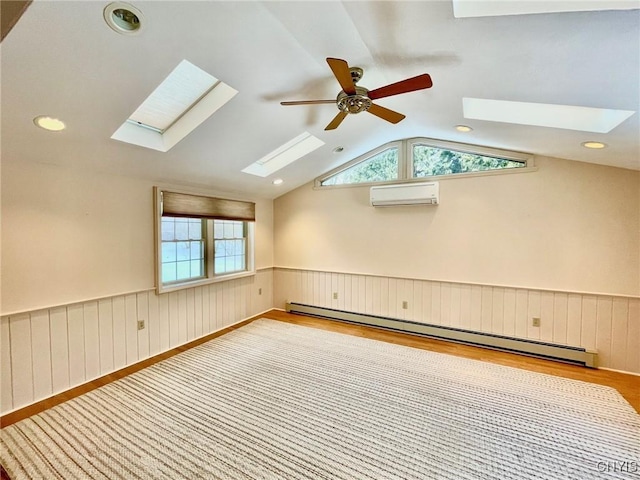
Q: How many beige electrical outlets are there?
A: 5